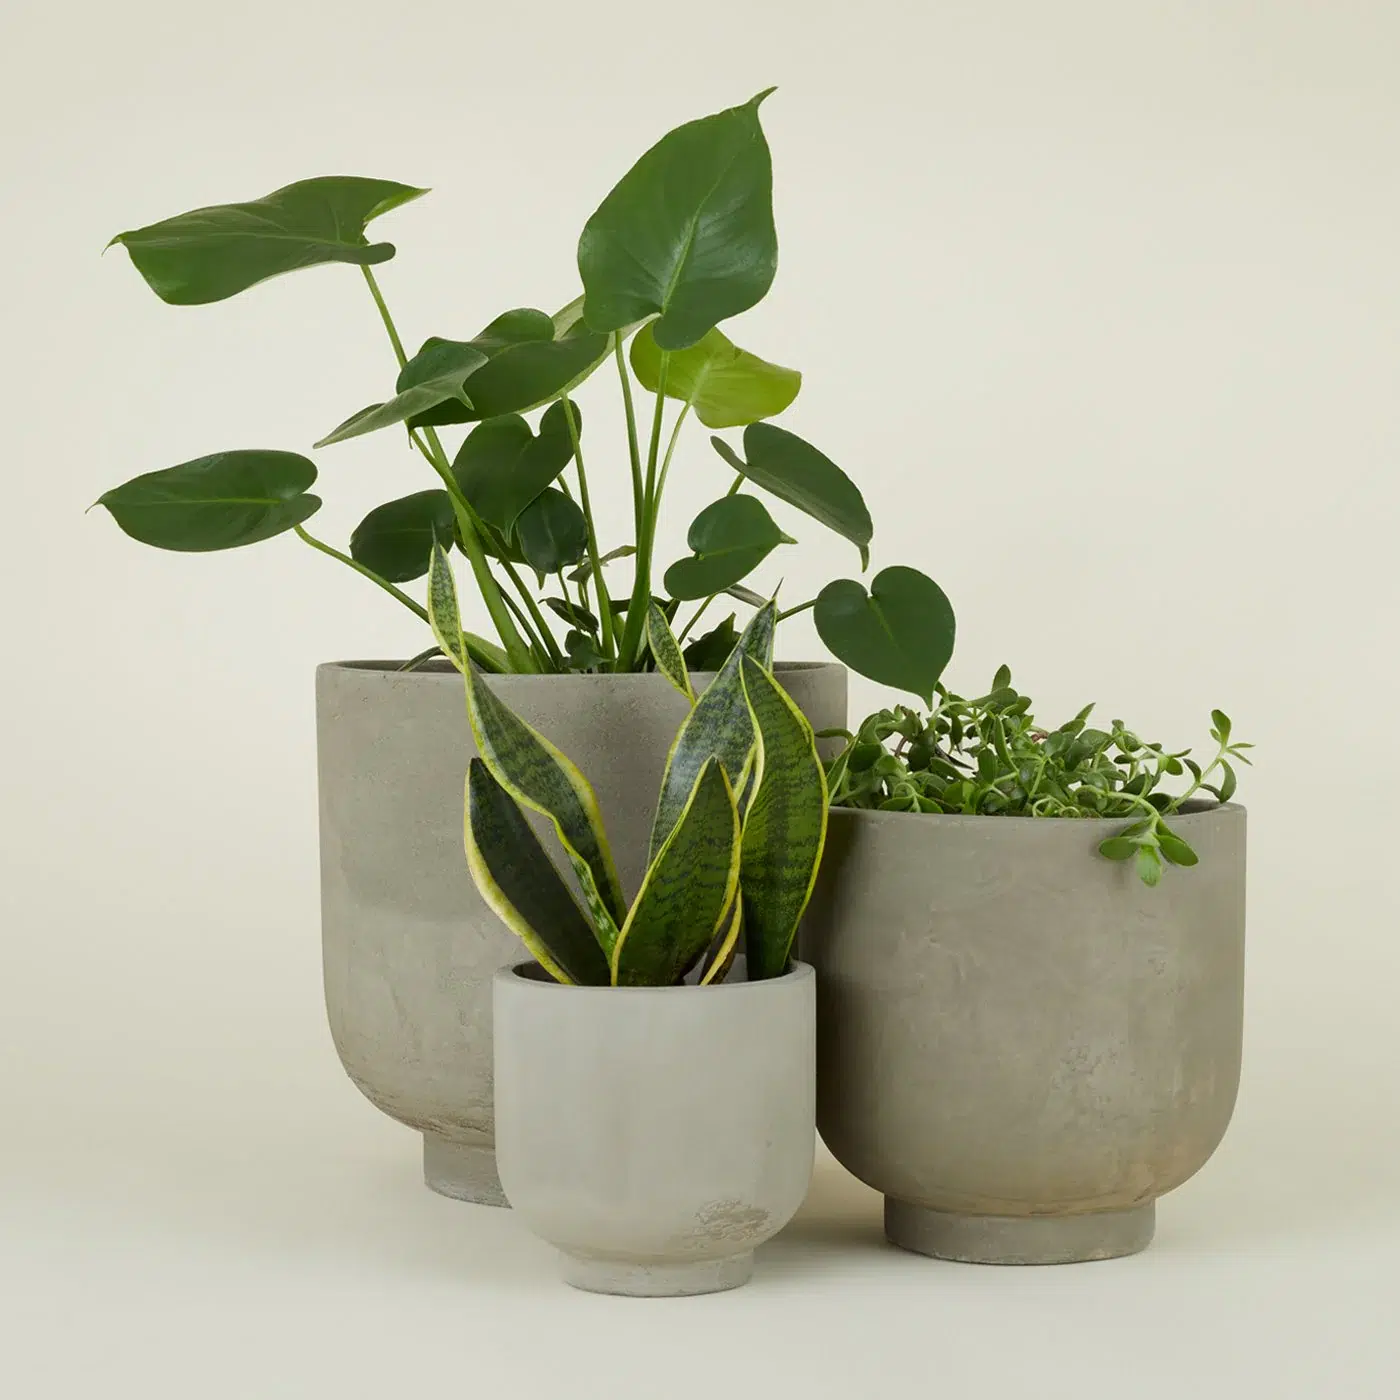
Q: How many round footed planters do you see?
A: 3